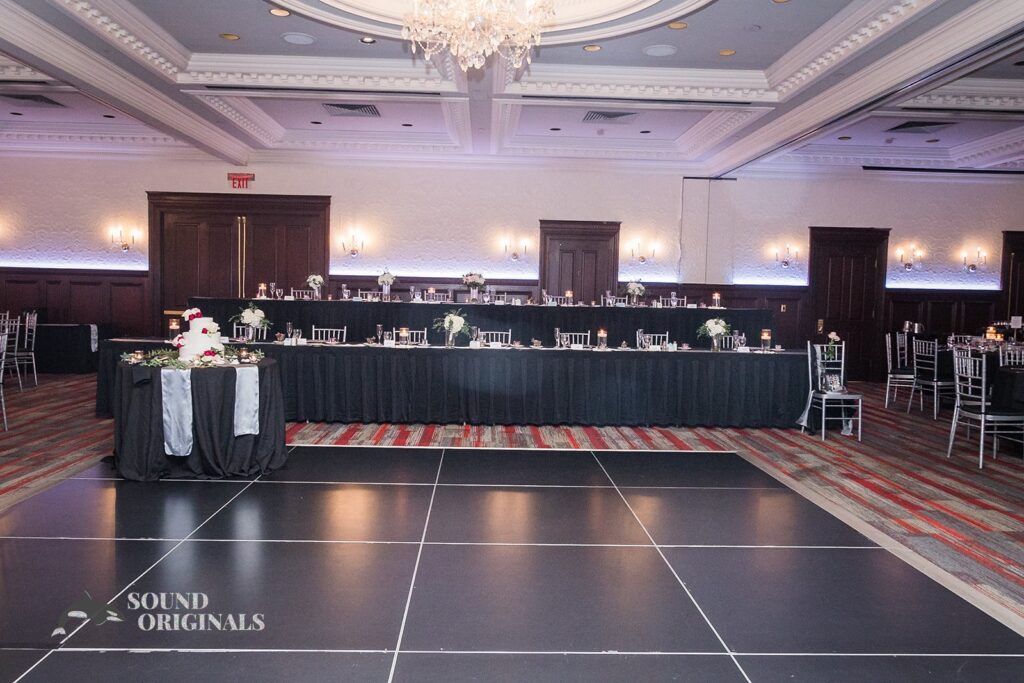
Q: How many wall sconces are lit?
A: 7